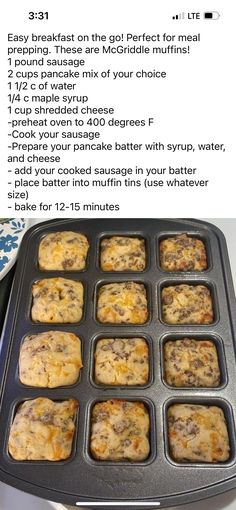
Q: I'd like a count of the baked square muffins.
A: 12